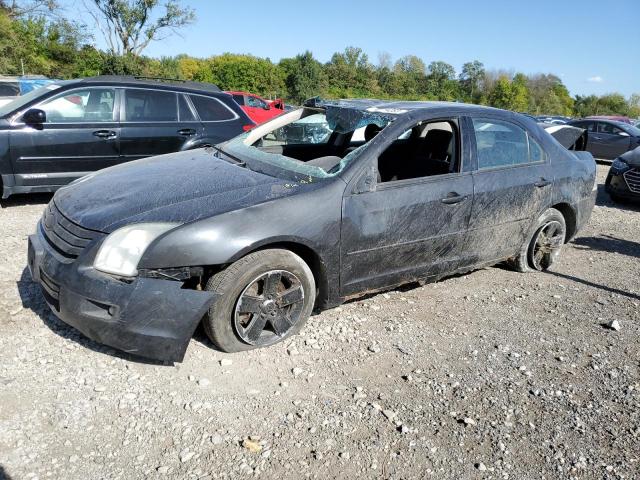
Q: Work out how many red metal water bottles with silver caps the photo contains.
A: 0